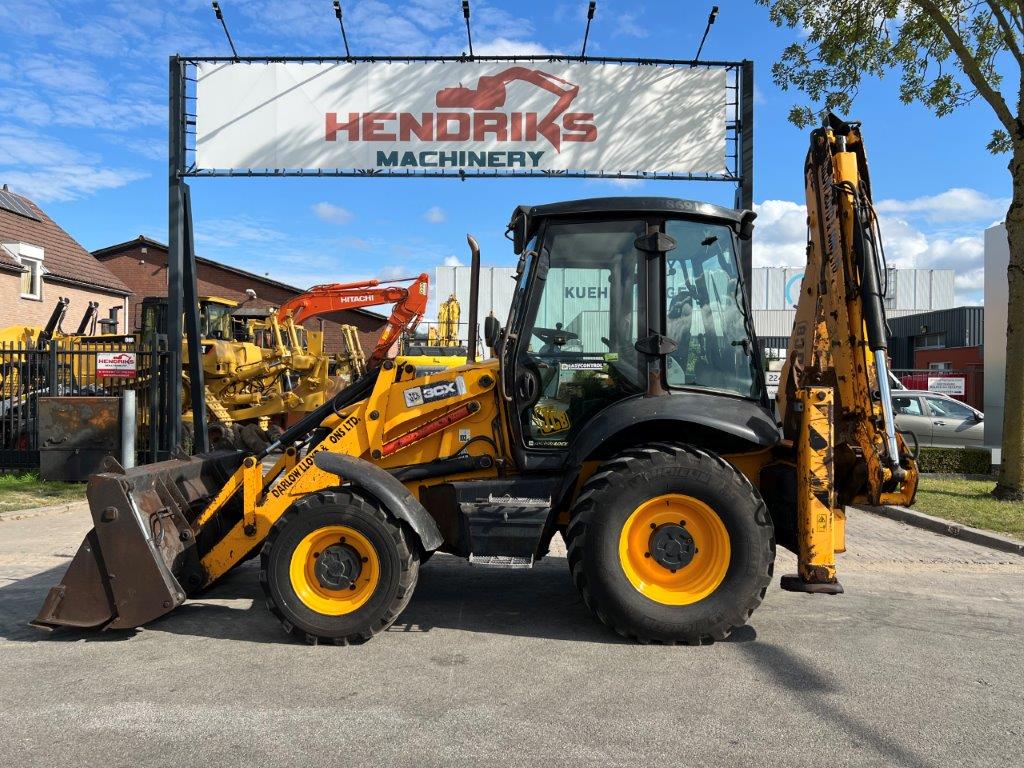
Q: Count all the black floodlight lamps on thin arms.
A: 5